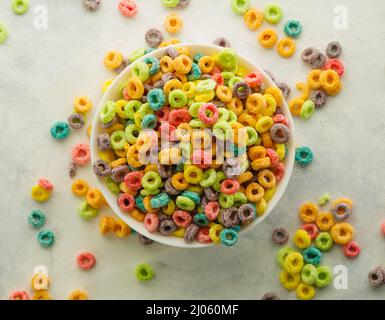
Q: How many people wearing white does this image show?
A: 0